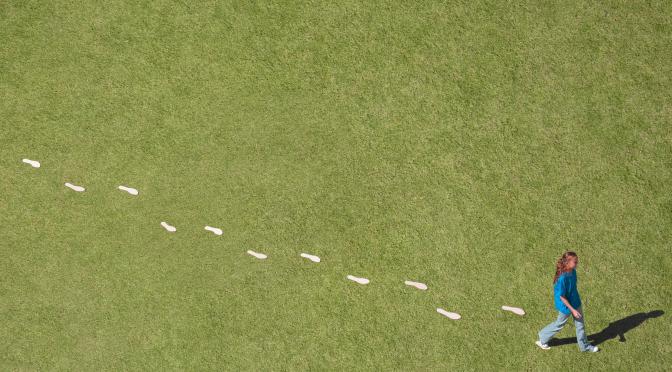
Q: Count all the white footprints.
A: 11